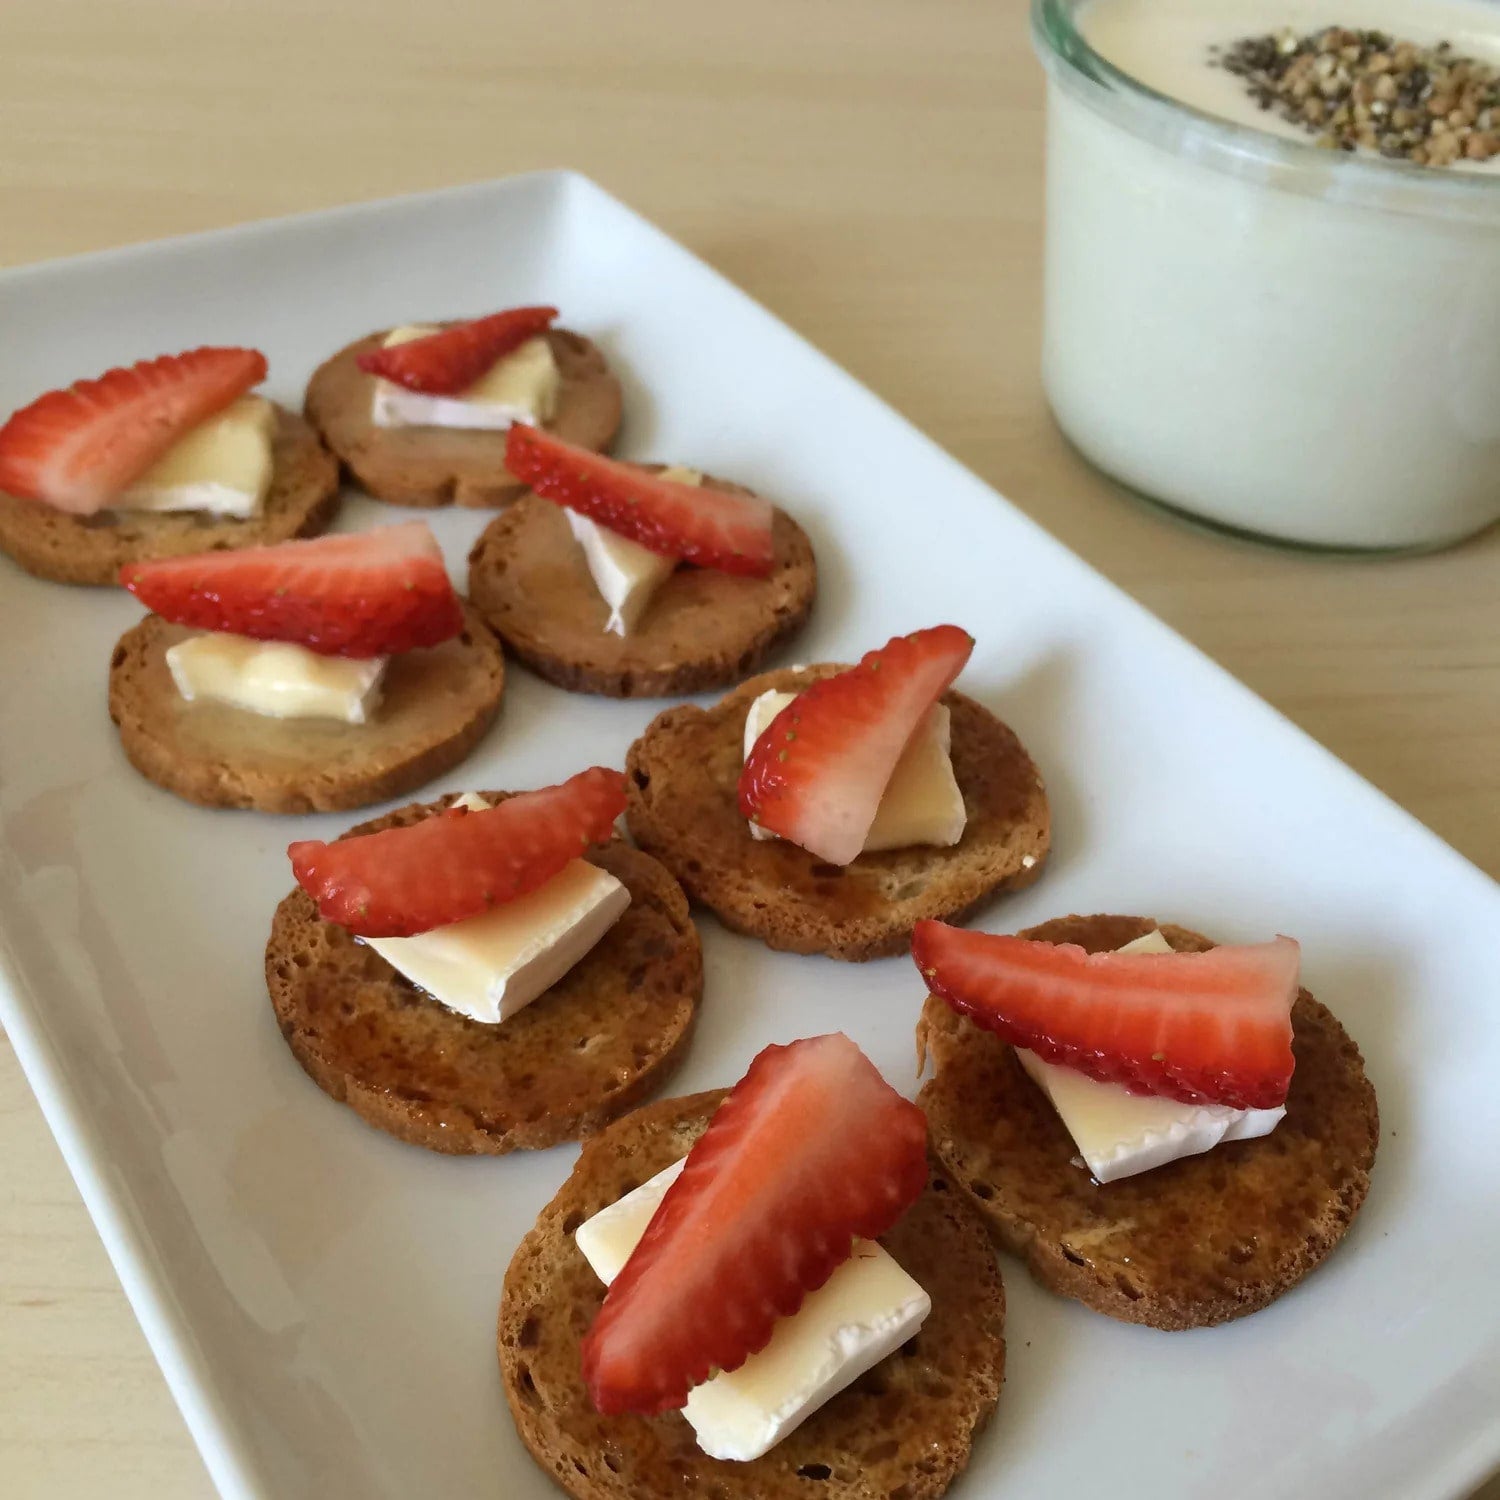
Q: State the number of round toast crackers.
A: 8